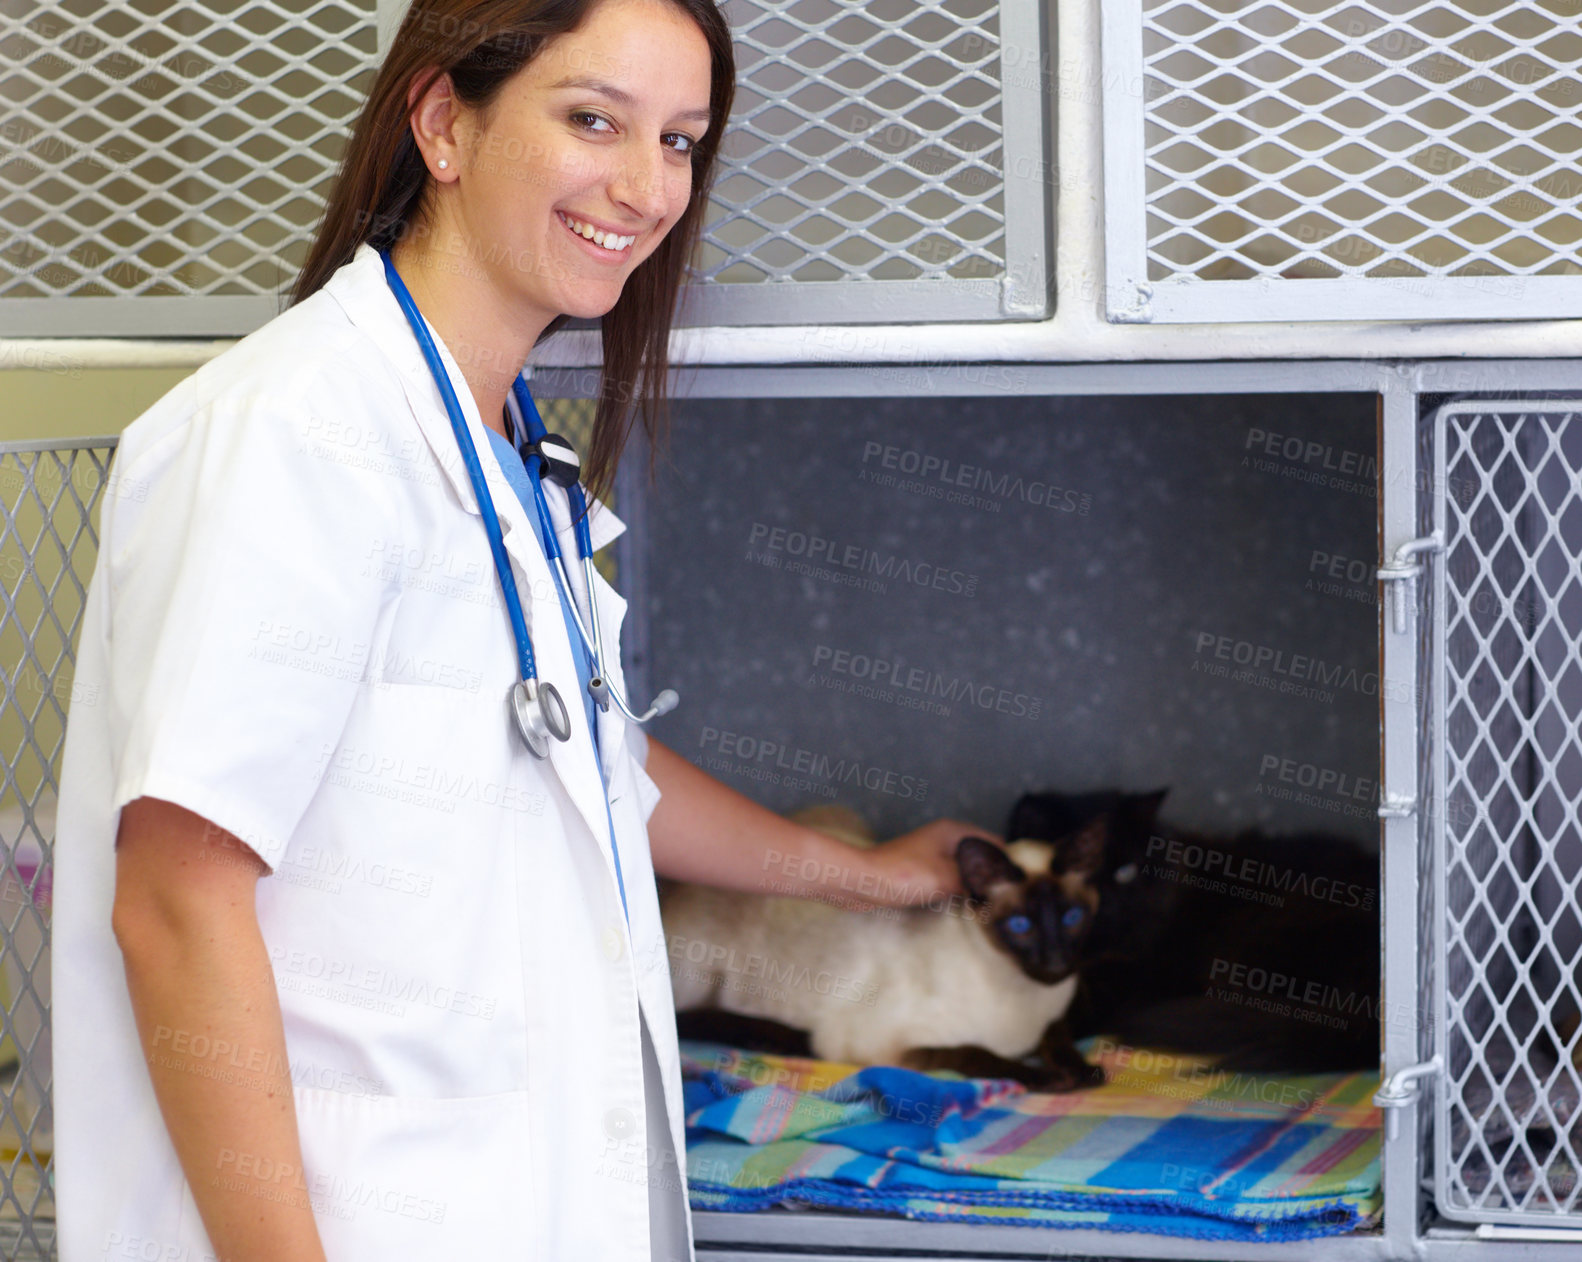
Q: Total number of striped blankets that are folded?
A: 1